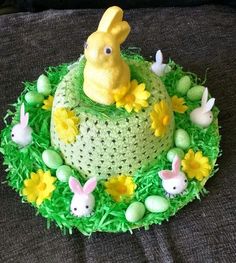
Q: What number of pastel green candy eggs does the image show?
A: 10